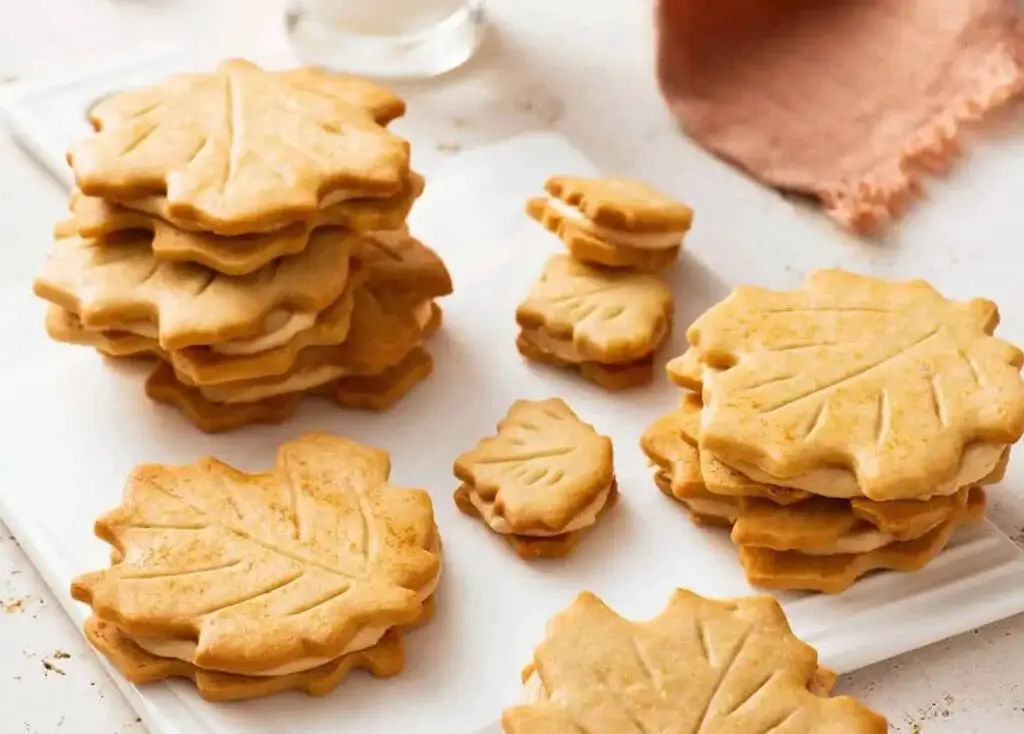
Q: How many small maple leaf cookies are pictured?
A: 3